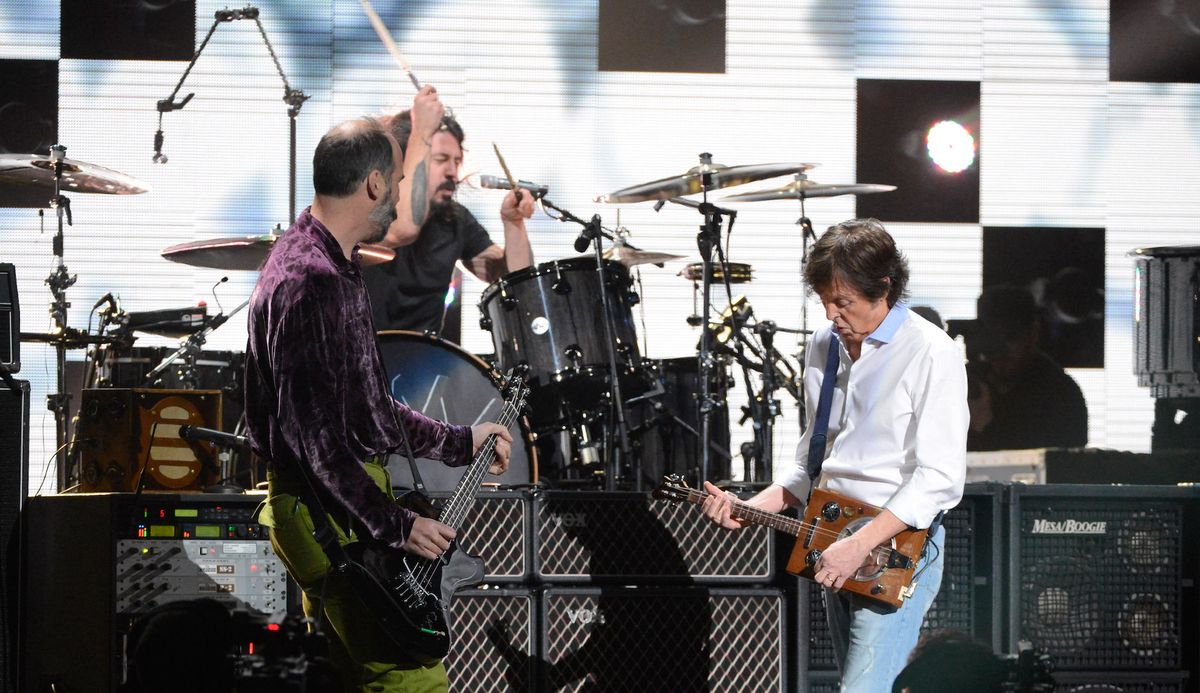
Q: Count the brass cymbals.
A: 5